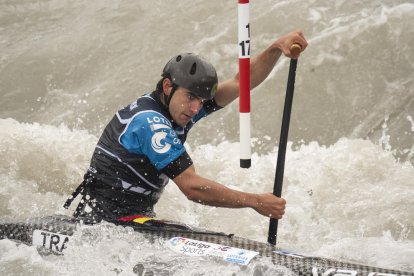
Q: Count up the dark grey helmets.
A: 1